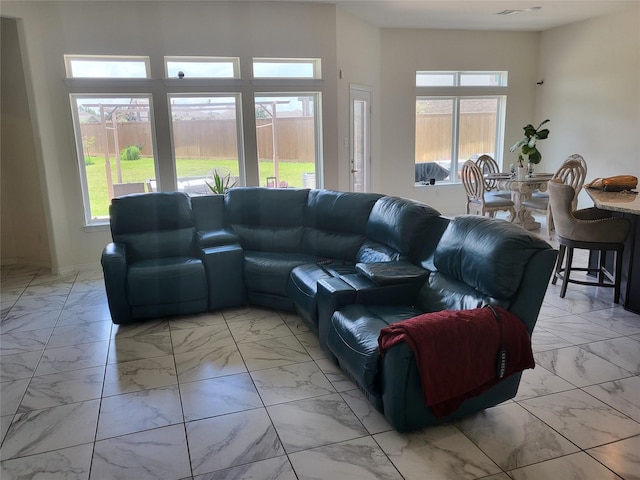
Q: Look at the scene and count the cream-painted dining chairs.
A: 4